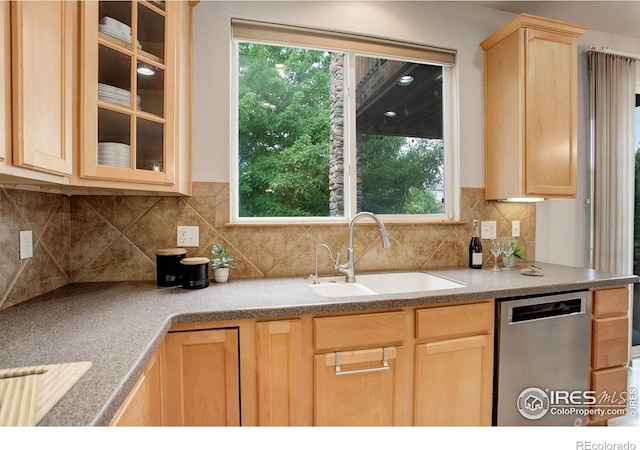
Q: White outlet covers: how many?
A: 4